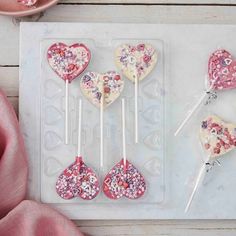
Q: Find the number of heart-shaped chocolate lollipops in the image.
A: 7